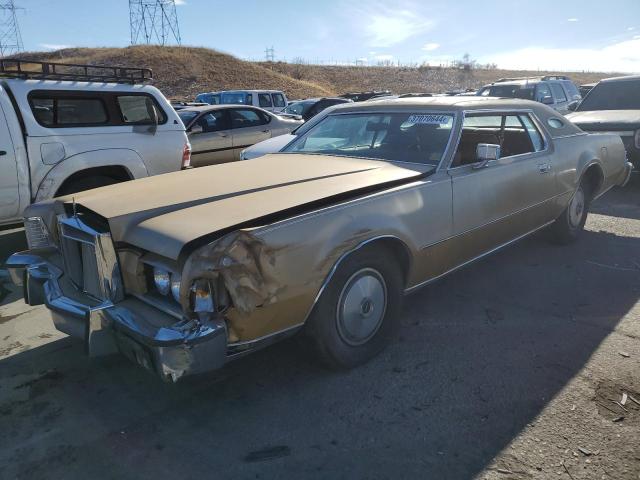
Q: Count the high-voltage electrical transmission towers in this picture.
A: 3